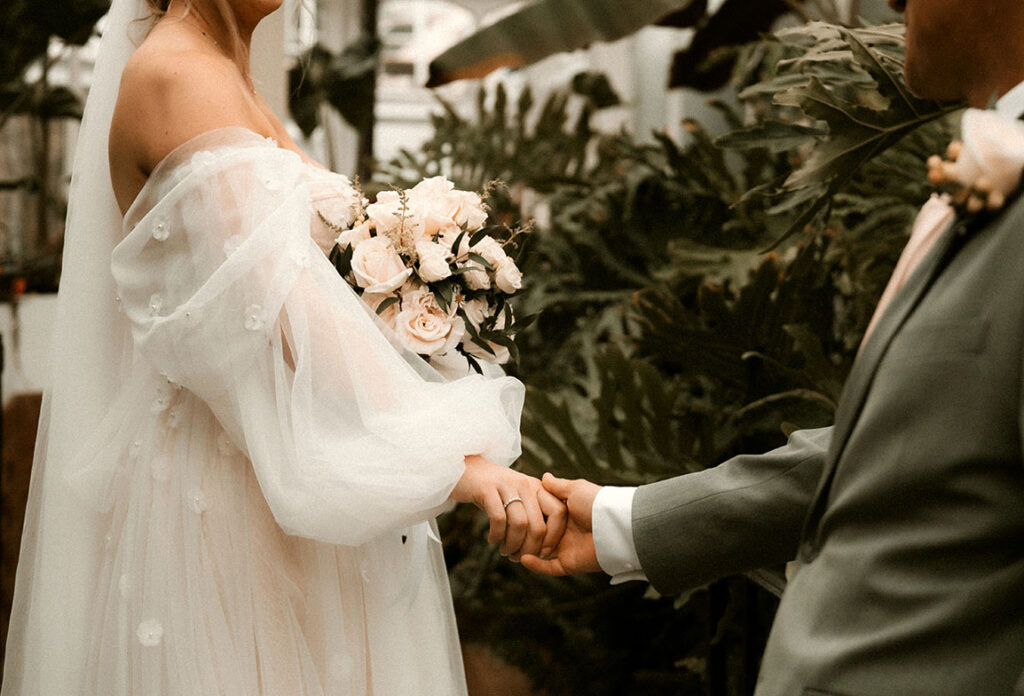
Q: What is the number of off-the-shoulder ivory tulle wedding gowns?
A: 1